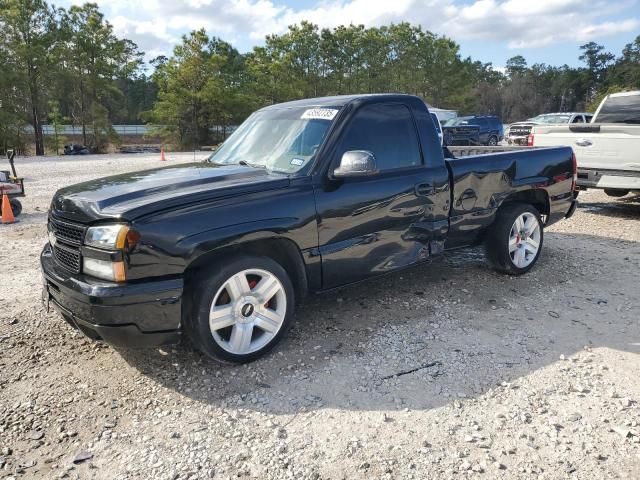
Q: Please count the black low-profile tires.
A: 2